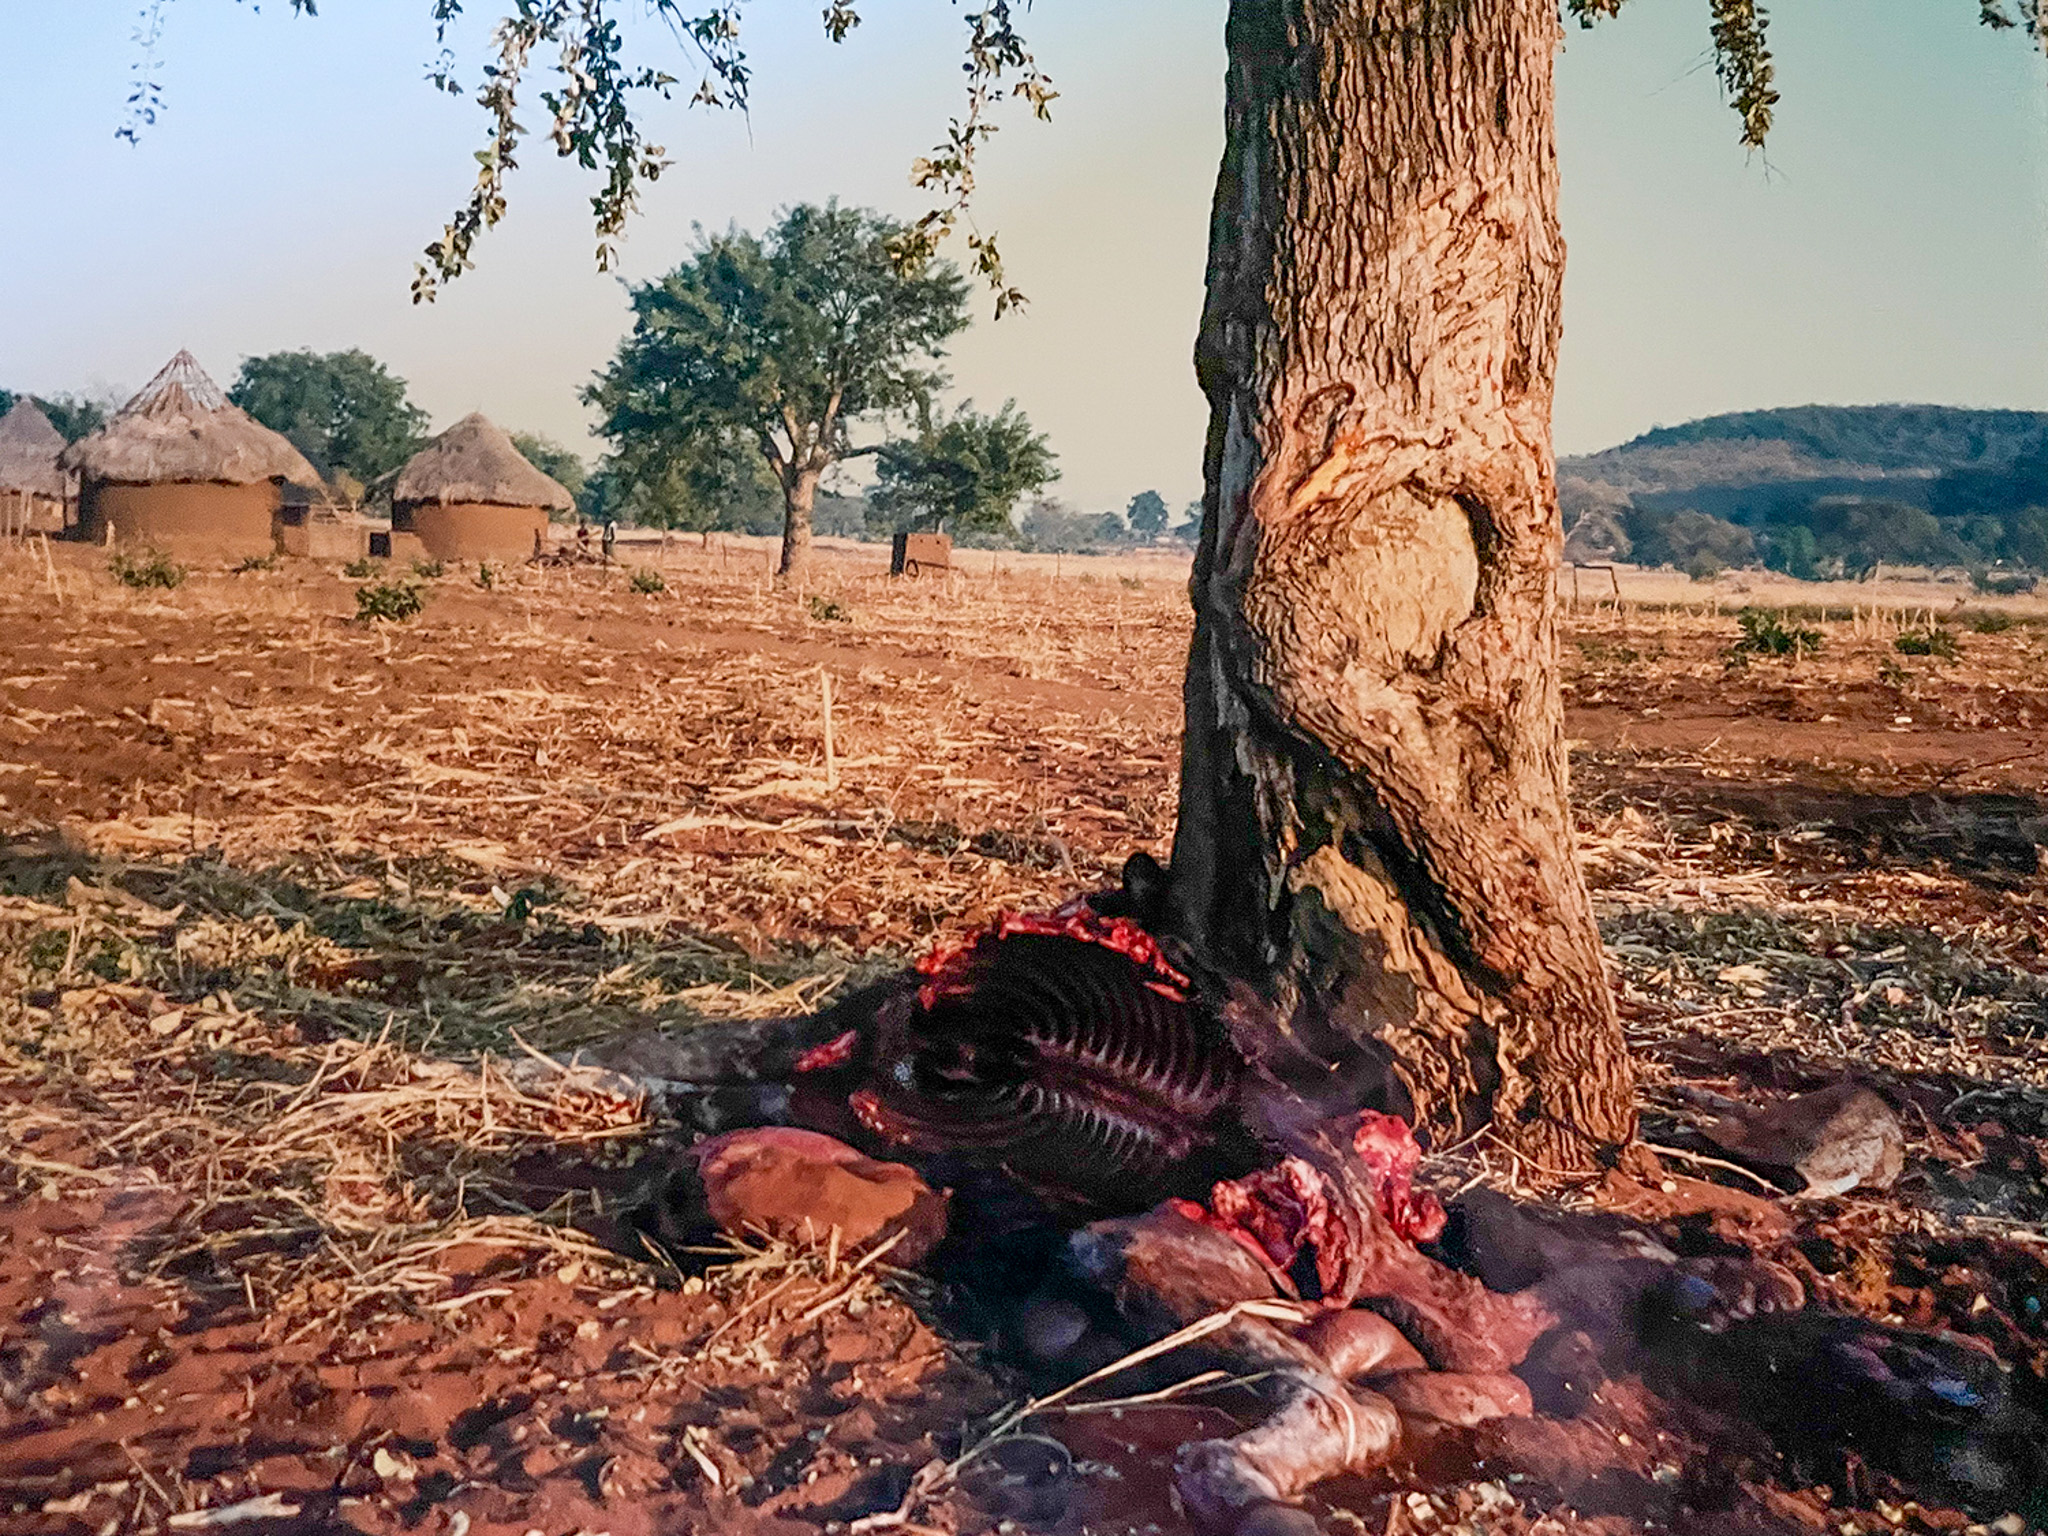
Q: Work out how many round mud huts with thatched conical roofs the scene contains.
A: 3